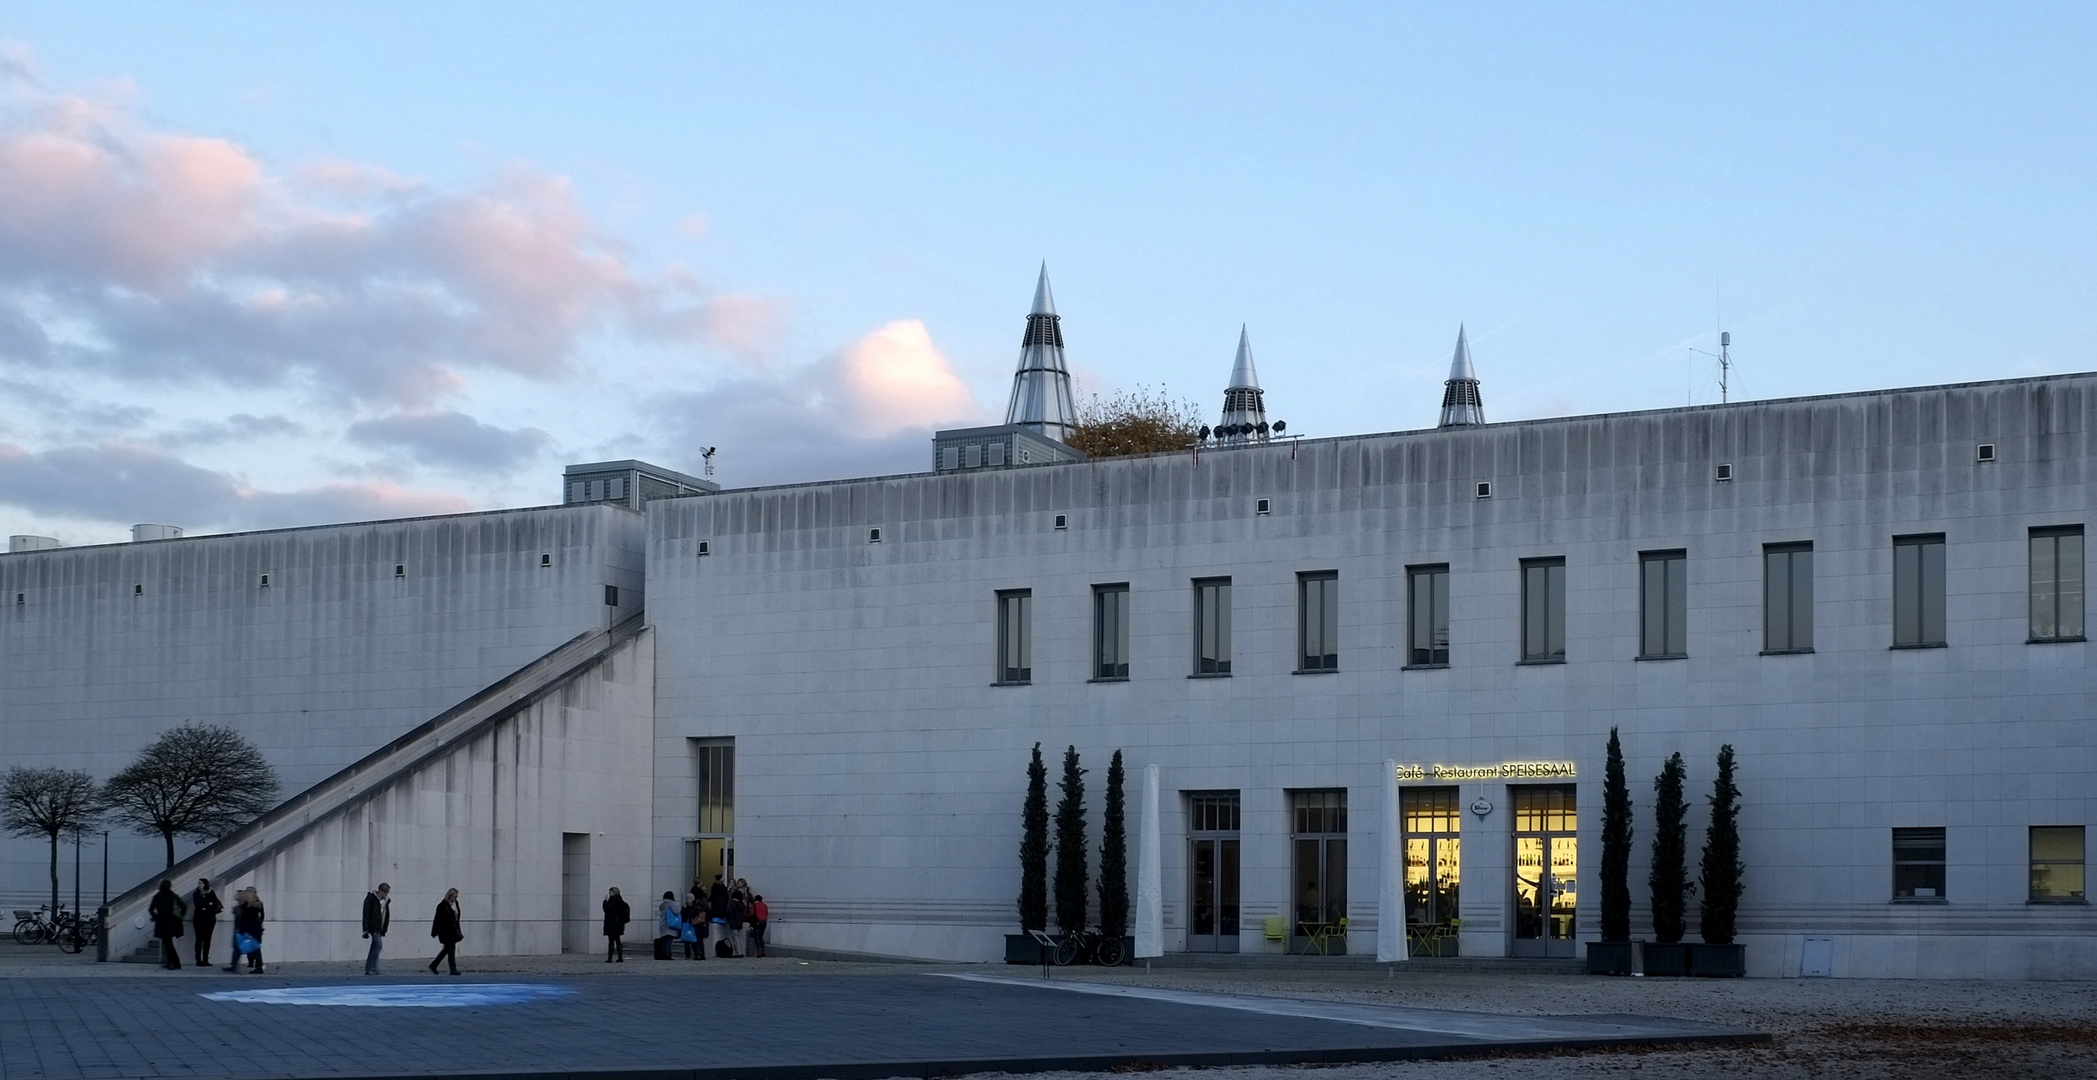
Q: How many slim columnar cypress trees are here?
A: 6